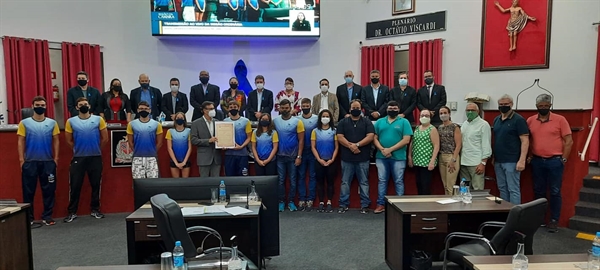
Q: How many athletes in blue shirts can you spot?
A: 9